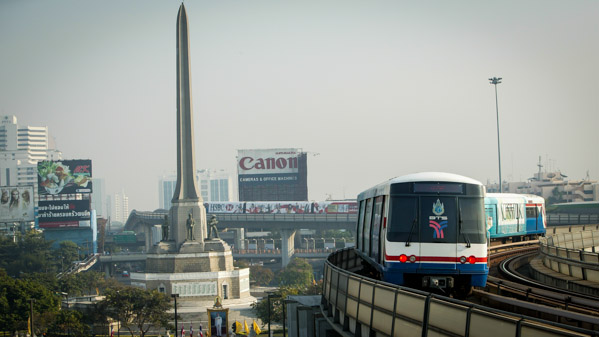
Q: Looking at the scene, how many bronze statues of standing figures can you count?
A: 3